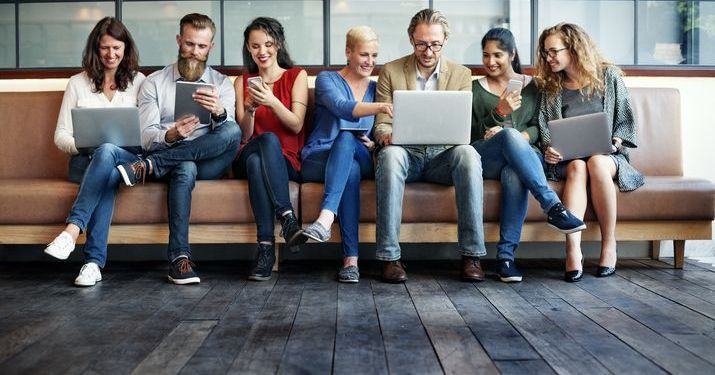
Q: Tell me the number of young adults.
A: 7